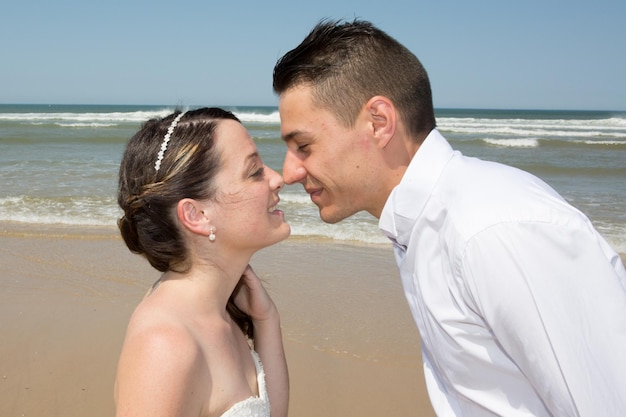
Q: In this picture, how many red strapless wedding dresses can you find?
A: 0